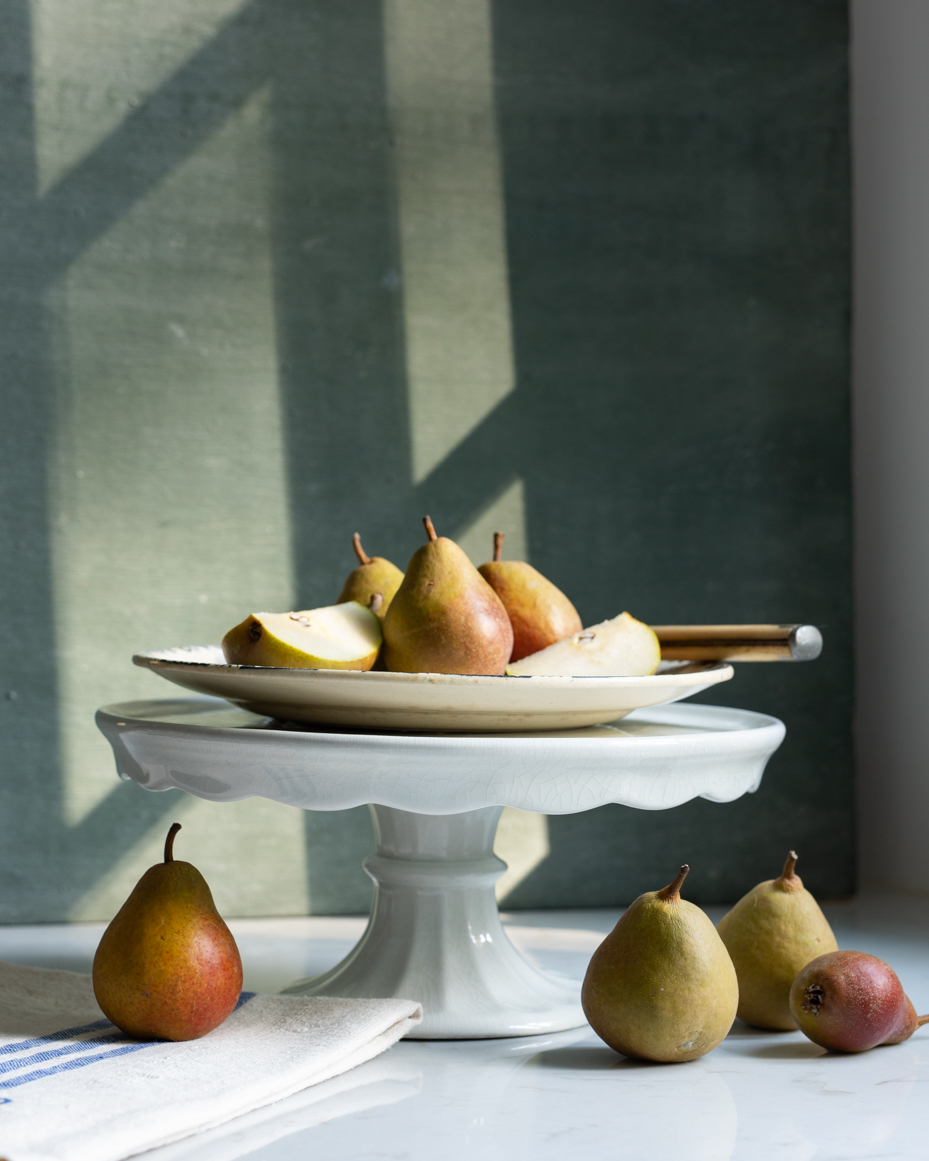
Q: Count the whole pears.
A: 7